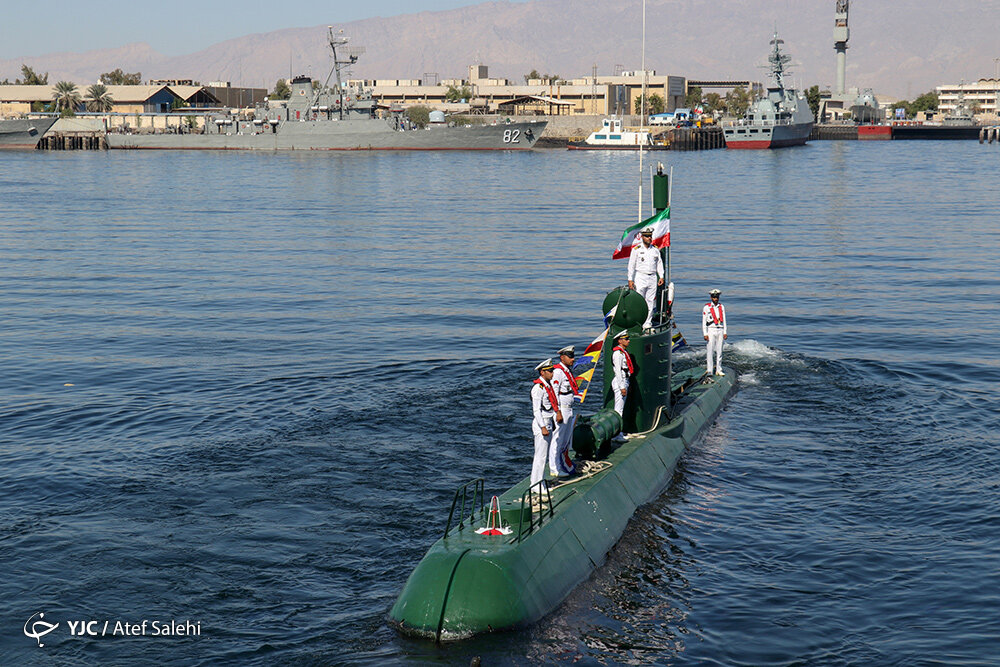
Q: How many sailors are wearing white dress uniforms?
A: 5